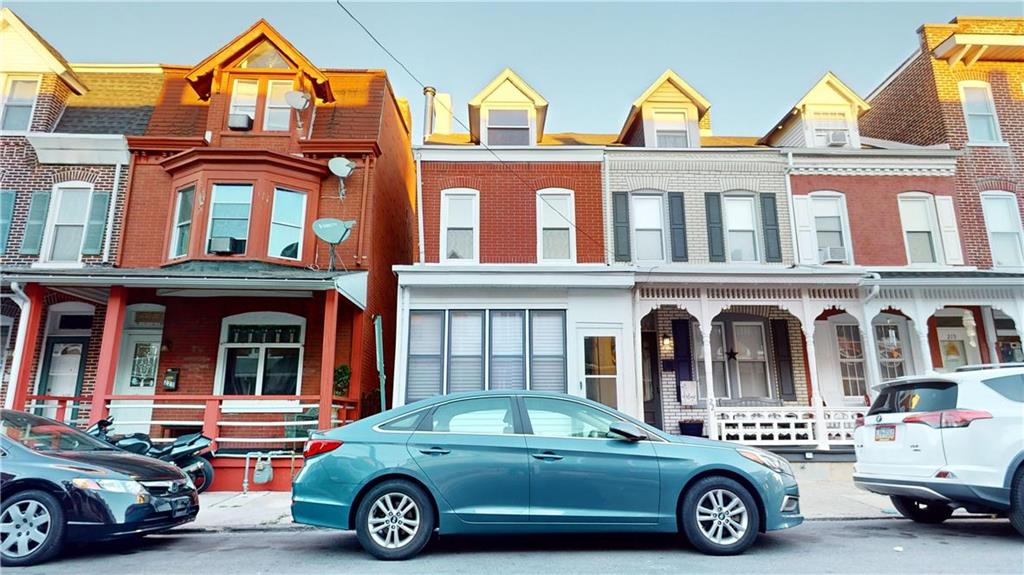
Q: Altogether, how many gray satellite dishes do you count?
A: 3